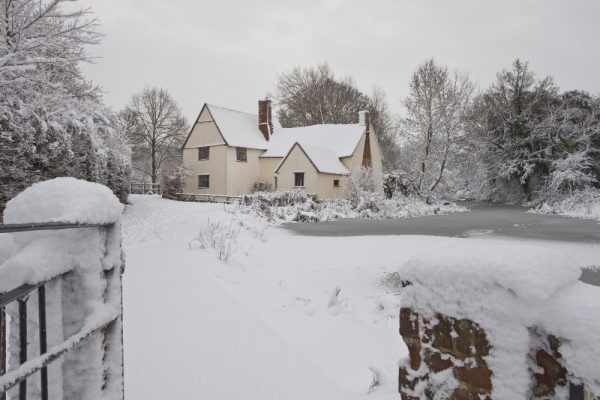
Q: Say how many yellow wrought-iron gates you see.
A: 0